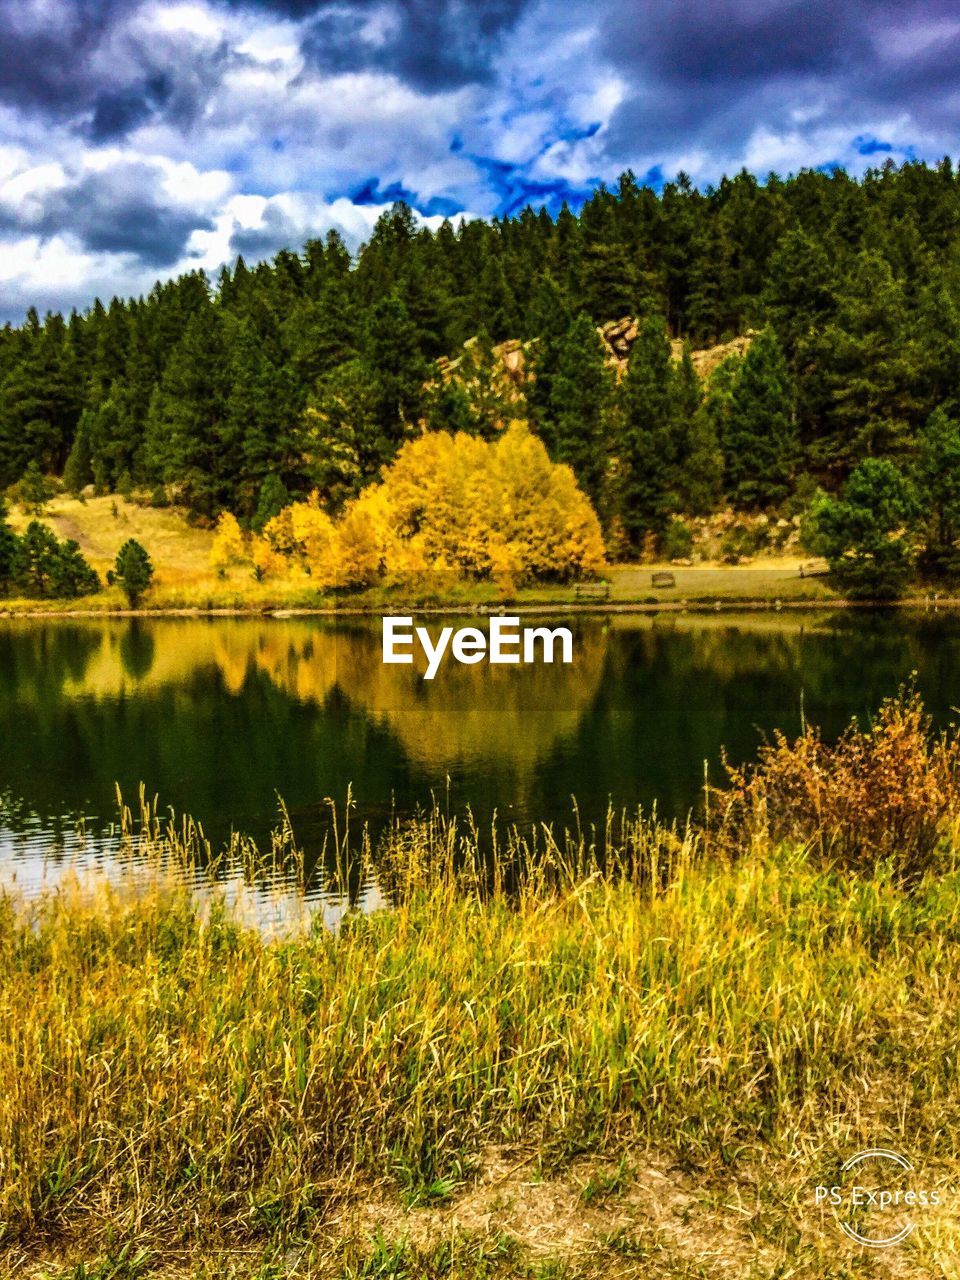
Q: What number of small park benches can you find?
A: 2